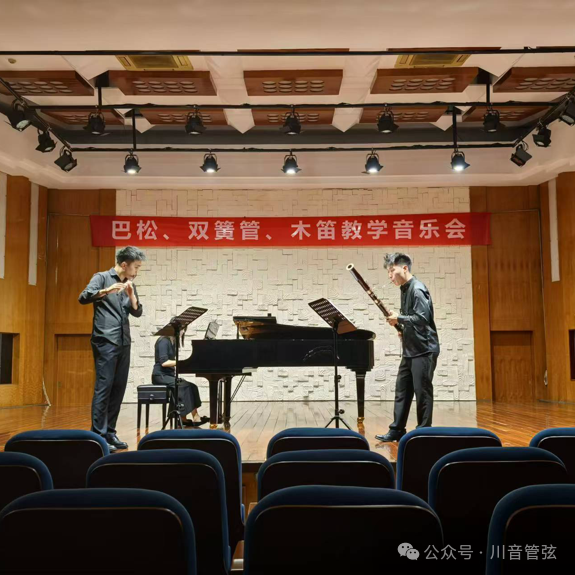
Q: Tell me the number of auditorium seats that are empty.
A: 12